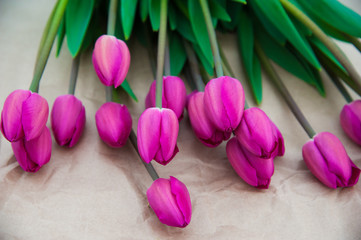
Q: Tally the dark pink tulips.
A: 14